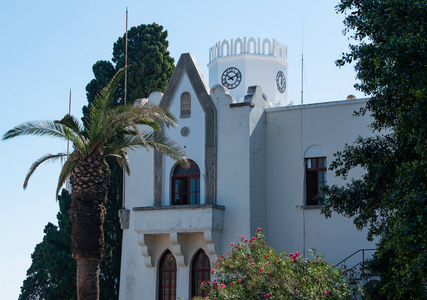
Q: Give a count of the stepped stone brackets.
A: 3